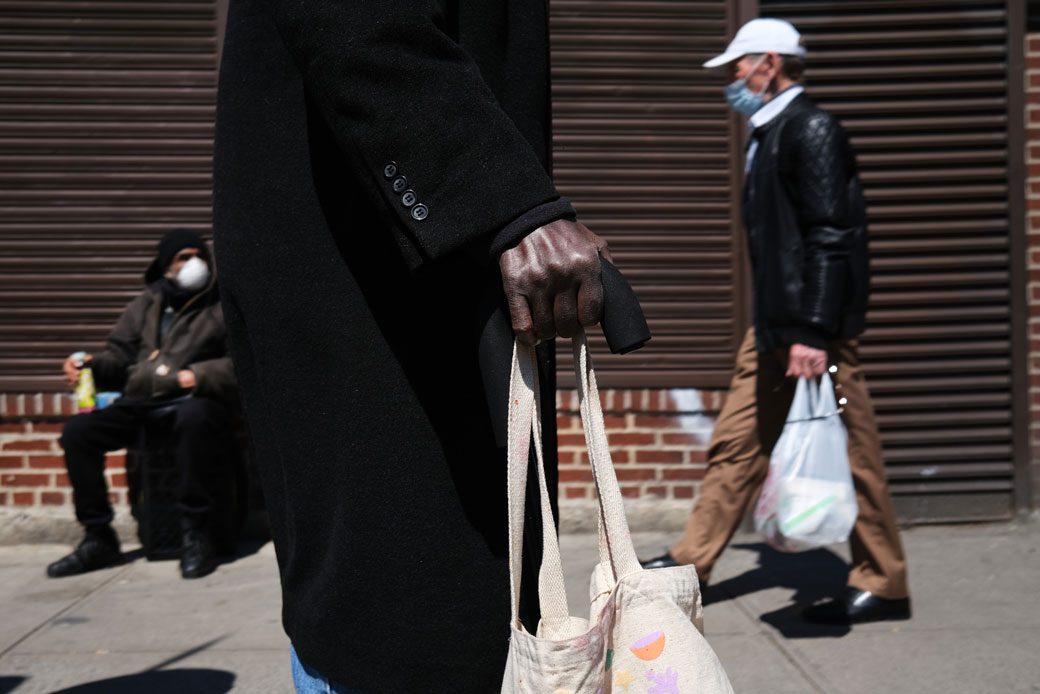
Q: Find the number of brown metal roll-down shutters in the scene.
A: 3